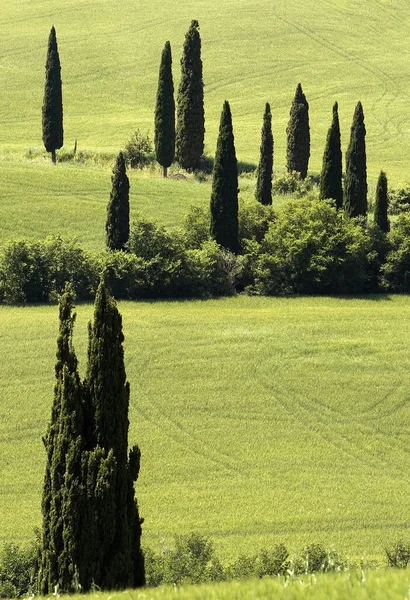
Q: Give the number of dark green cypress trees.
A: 12